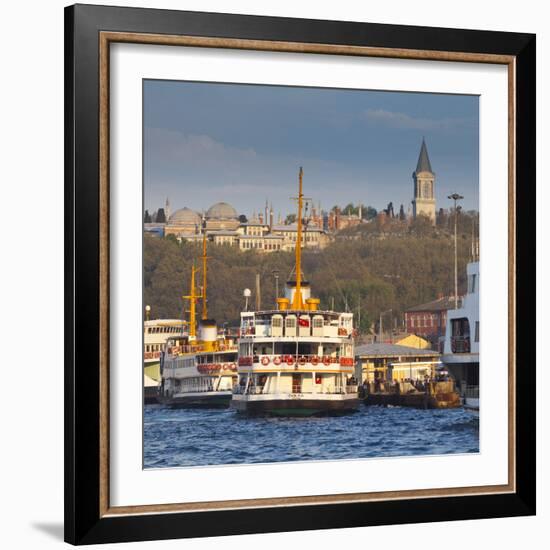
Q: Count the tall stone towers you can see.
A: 1